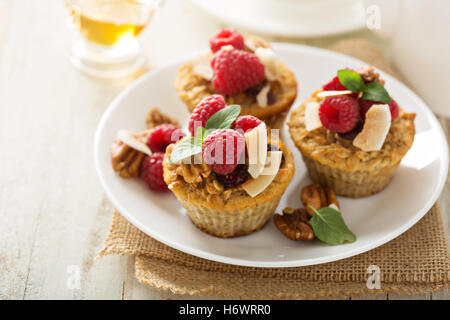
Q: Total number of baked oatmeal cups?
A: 3